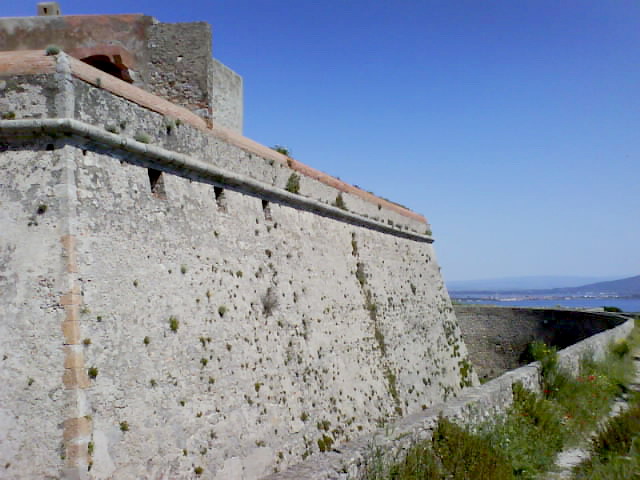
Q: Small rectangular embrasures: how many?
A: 3